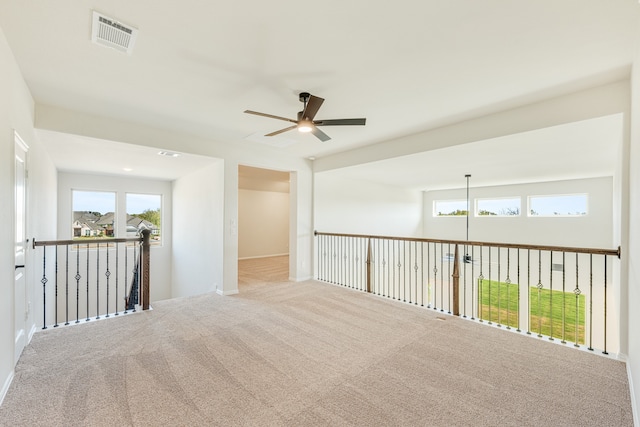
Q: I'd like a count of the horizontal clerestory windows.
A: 3